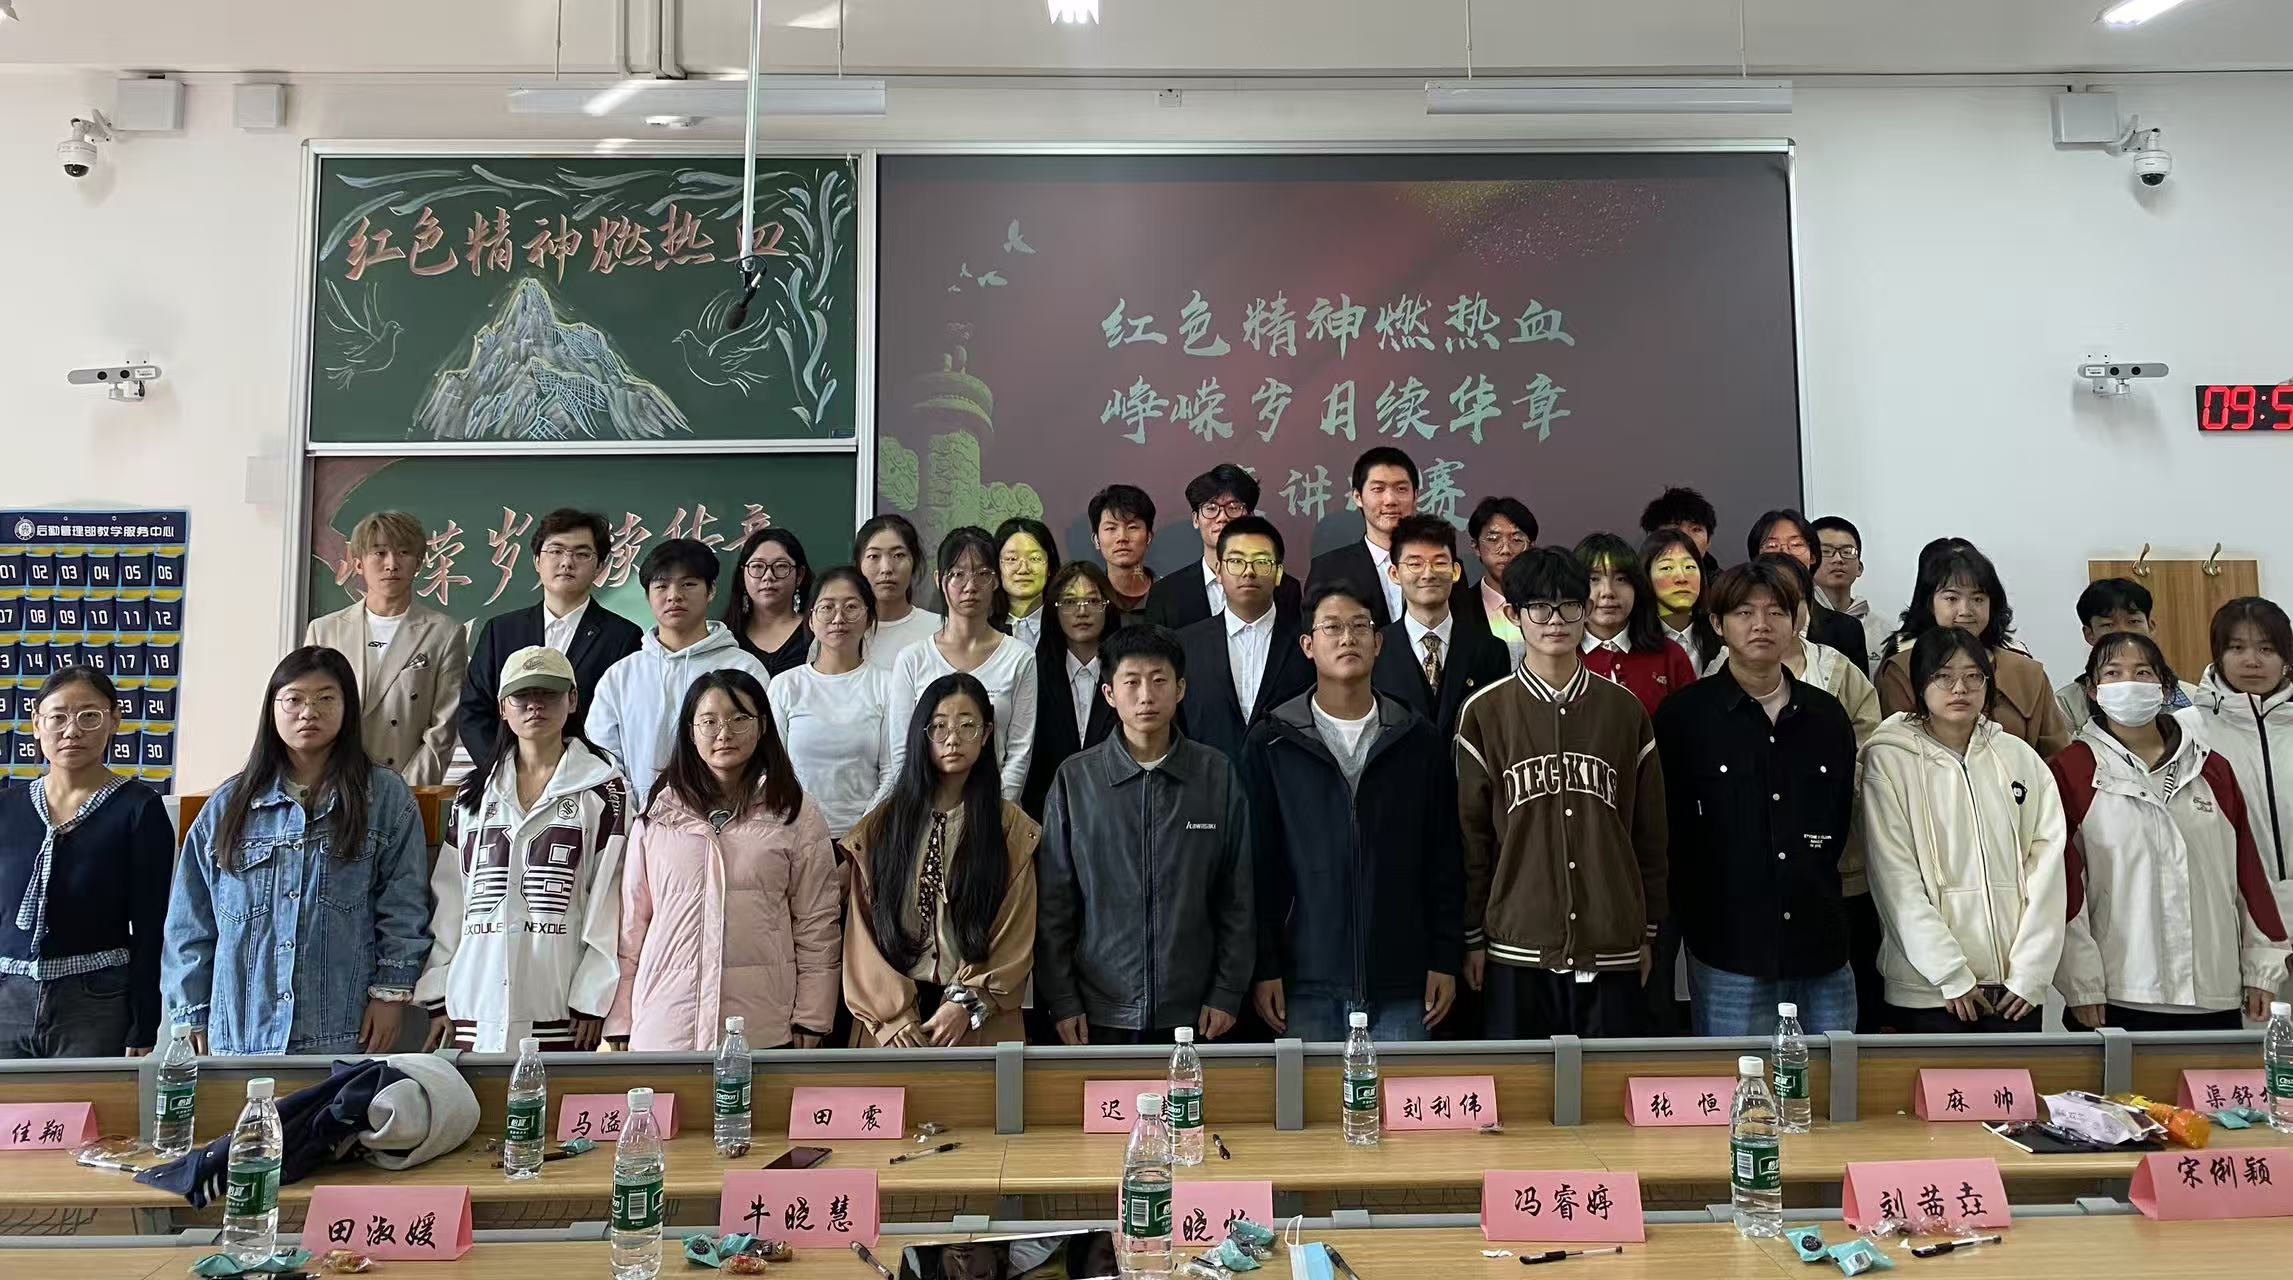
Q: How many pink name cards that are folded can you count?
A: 14